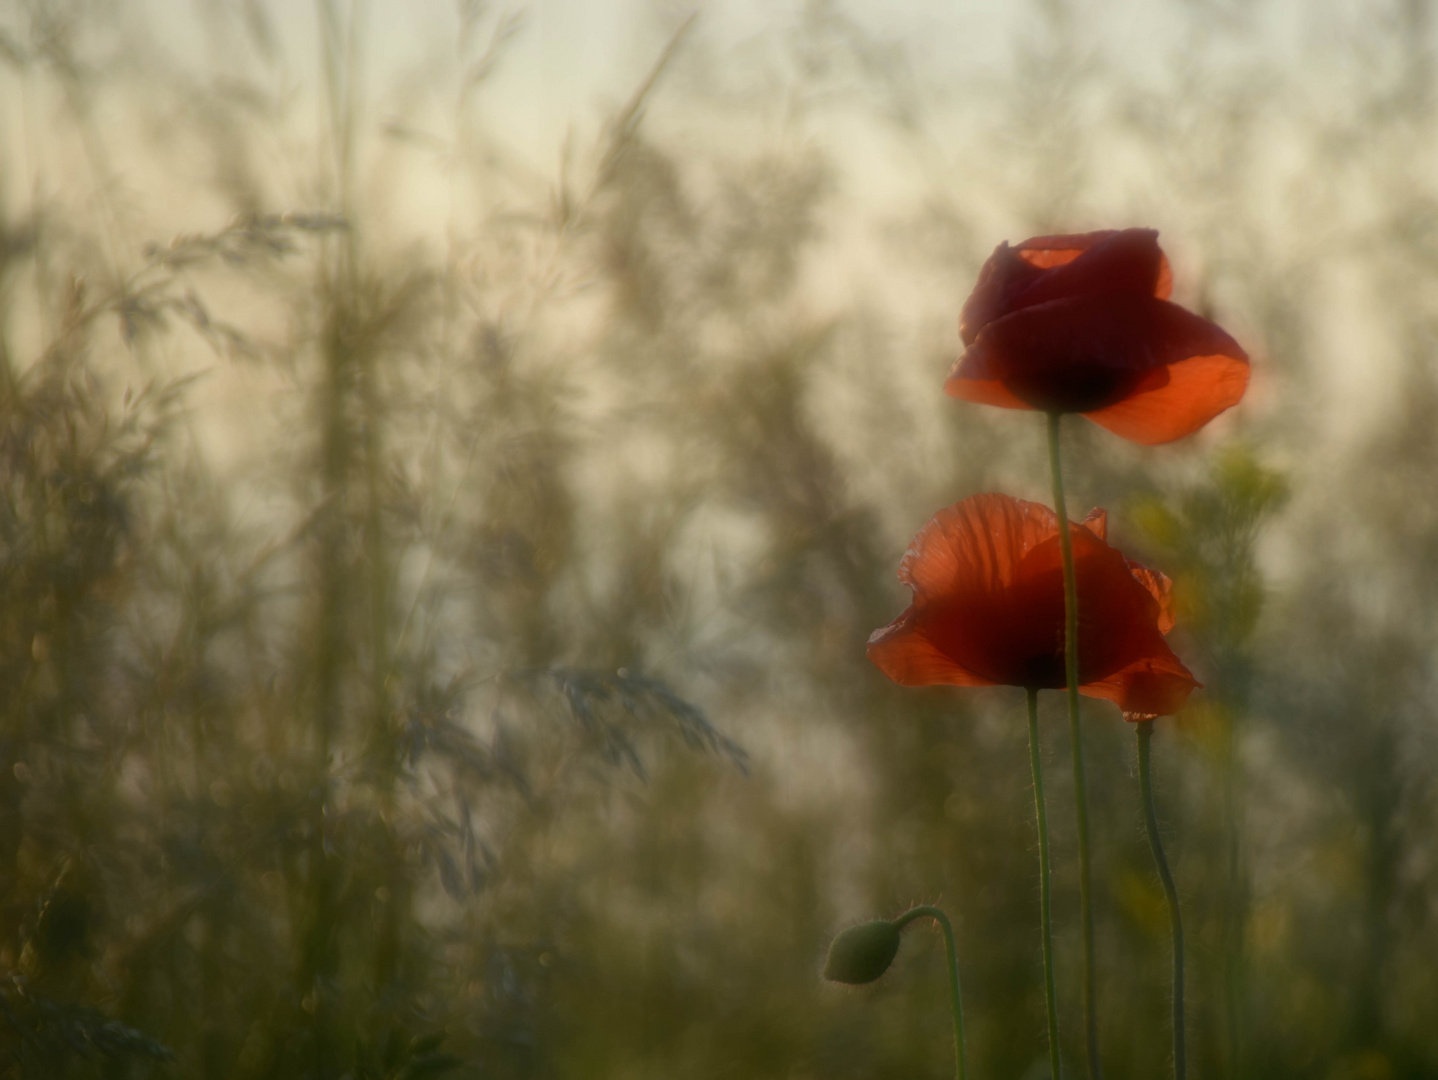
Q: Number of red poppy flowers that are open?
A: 2